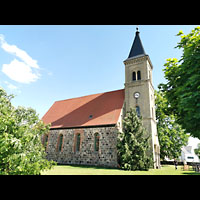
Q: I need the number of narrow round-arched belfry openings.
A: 2